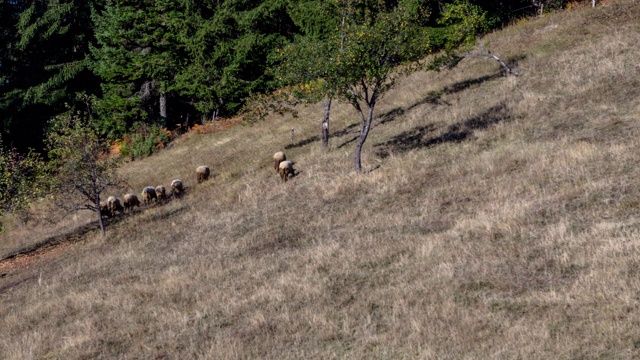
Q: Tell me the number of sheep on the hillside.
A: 9